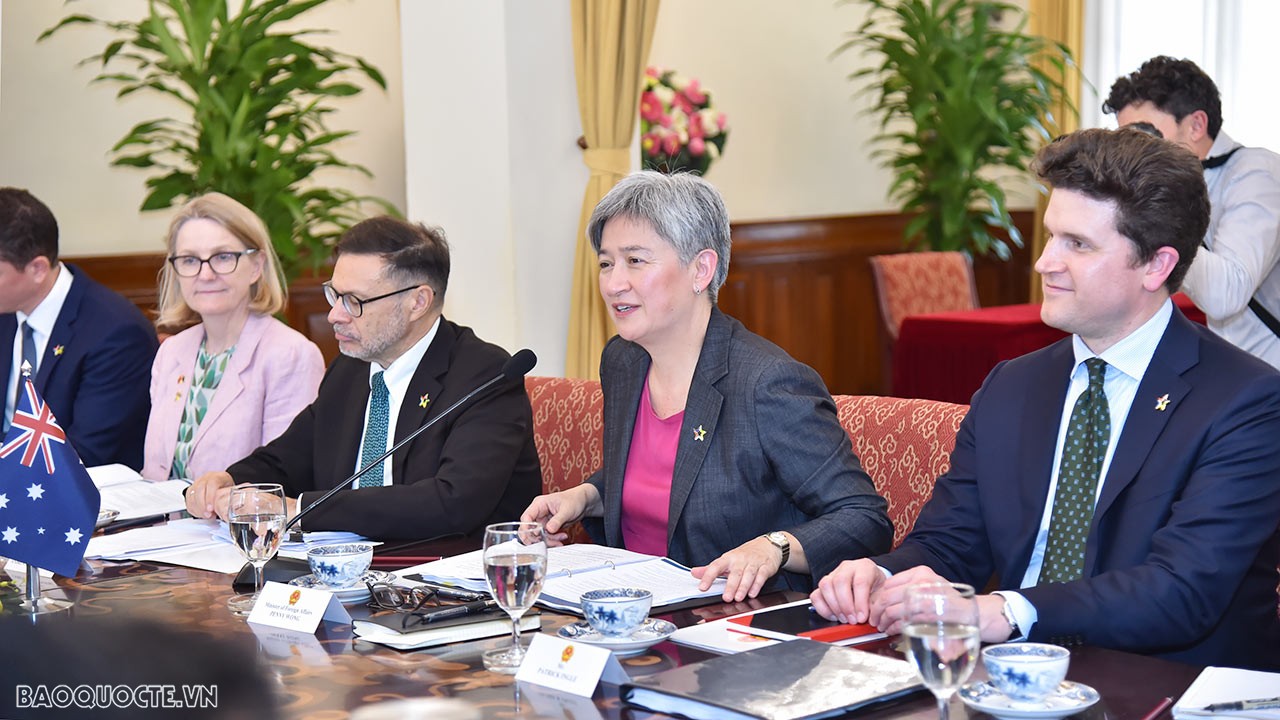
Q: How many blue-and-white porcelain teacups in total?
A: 3